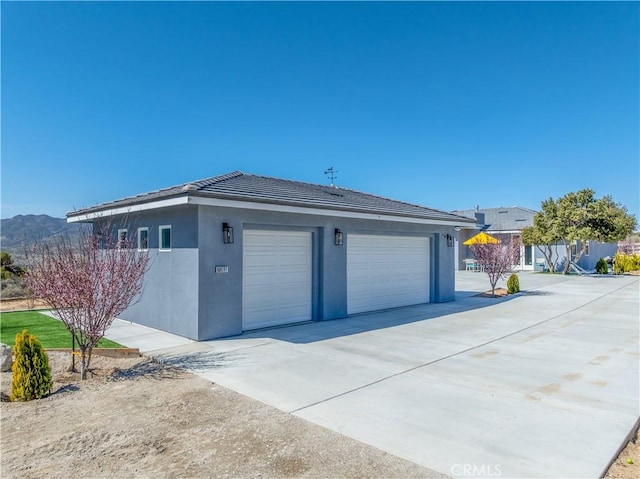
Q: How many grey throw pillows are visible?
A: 0